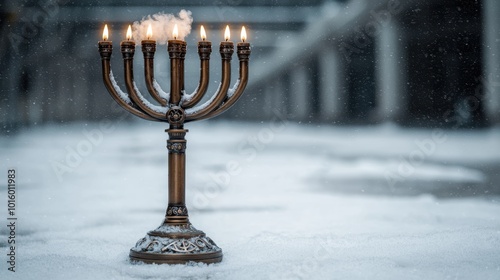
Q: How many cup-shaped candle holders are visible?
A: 7